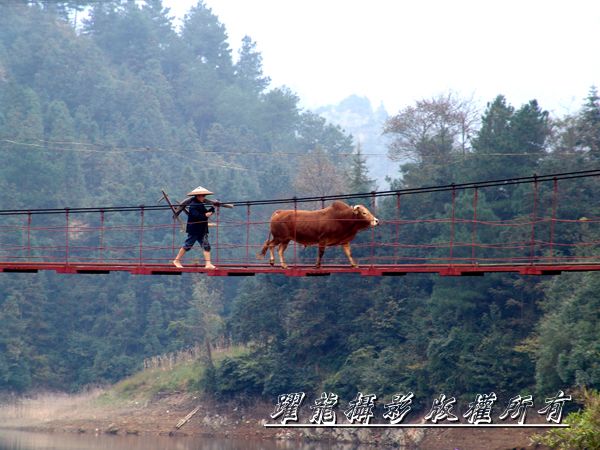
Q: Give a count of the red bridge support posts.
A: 15